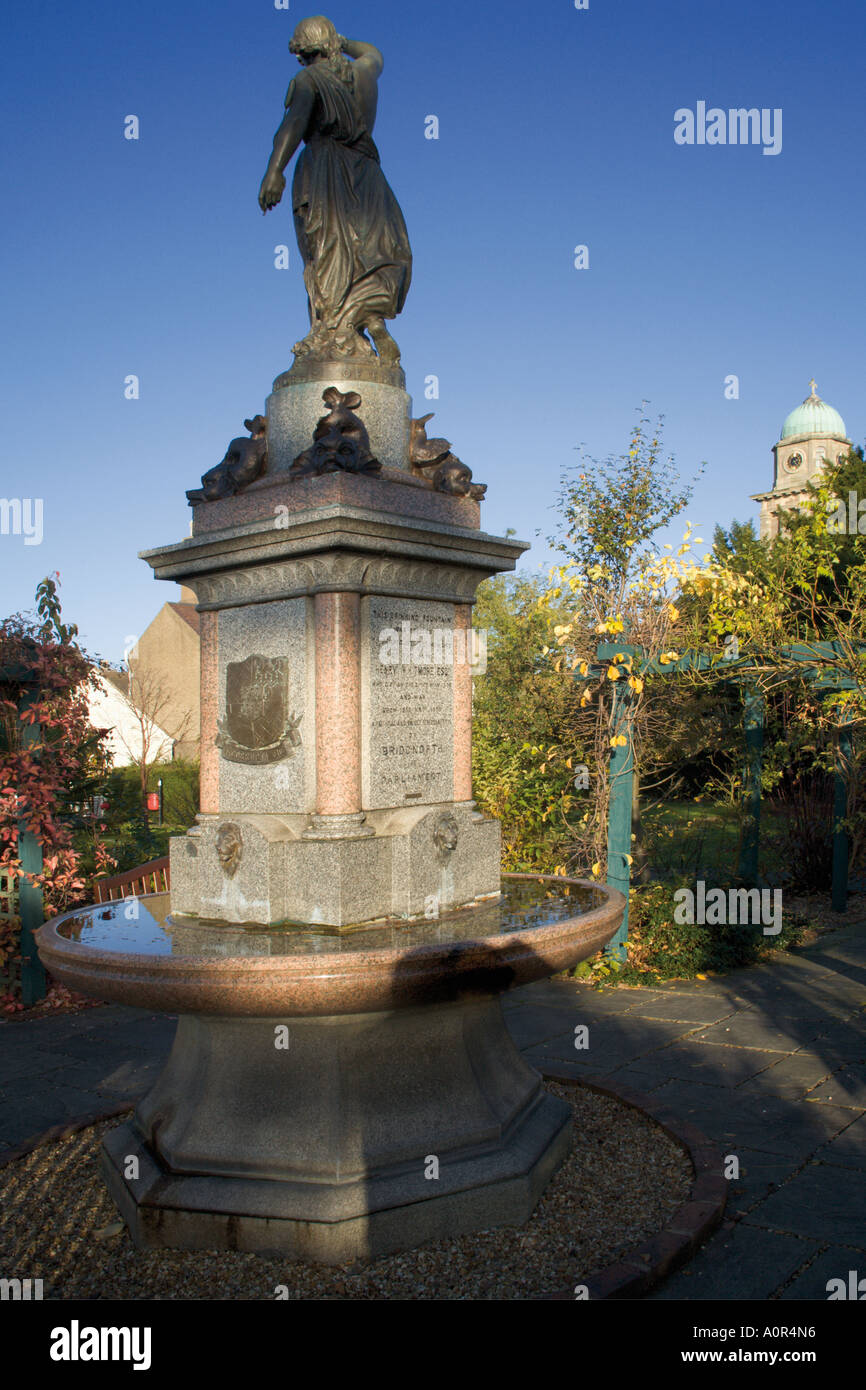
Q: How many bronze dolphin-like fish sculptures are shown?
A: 3